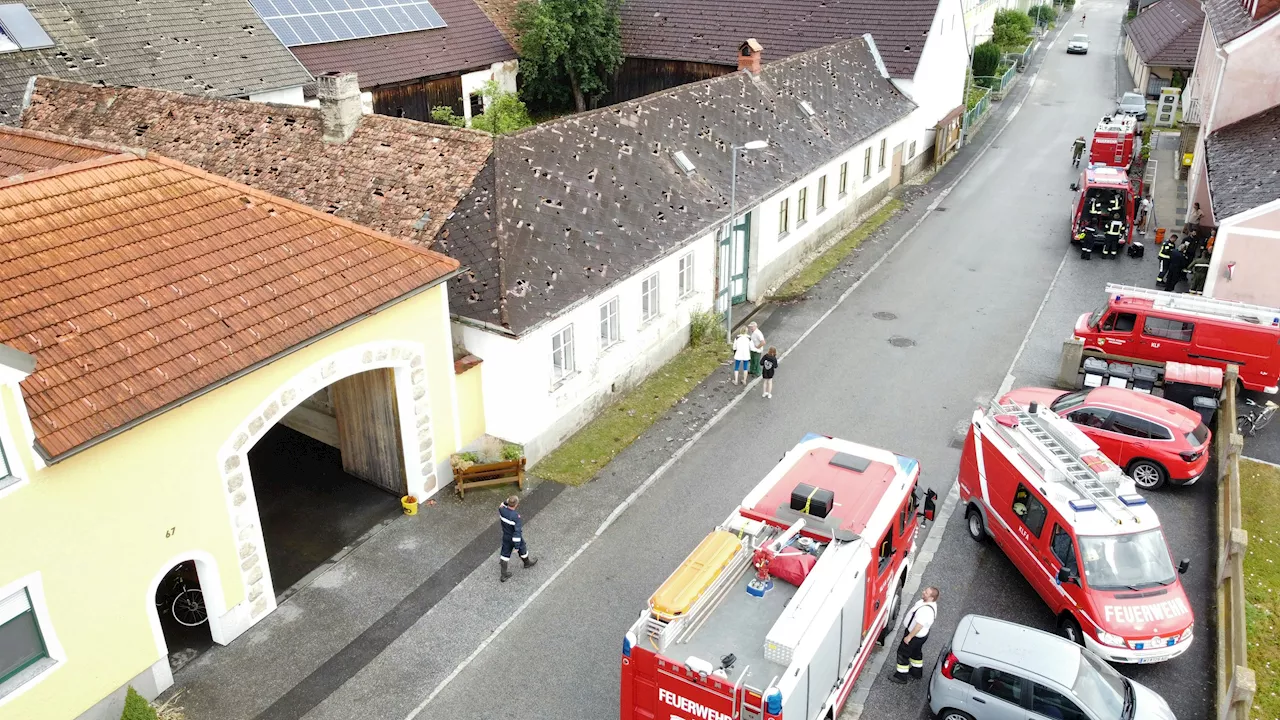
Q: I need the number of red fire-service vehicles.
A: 5